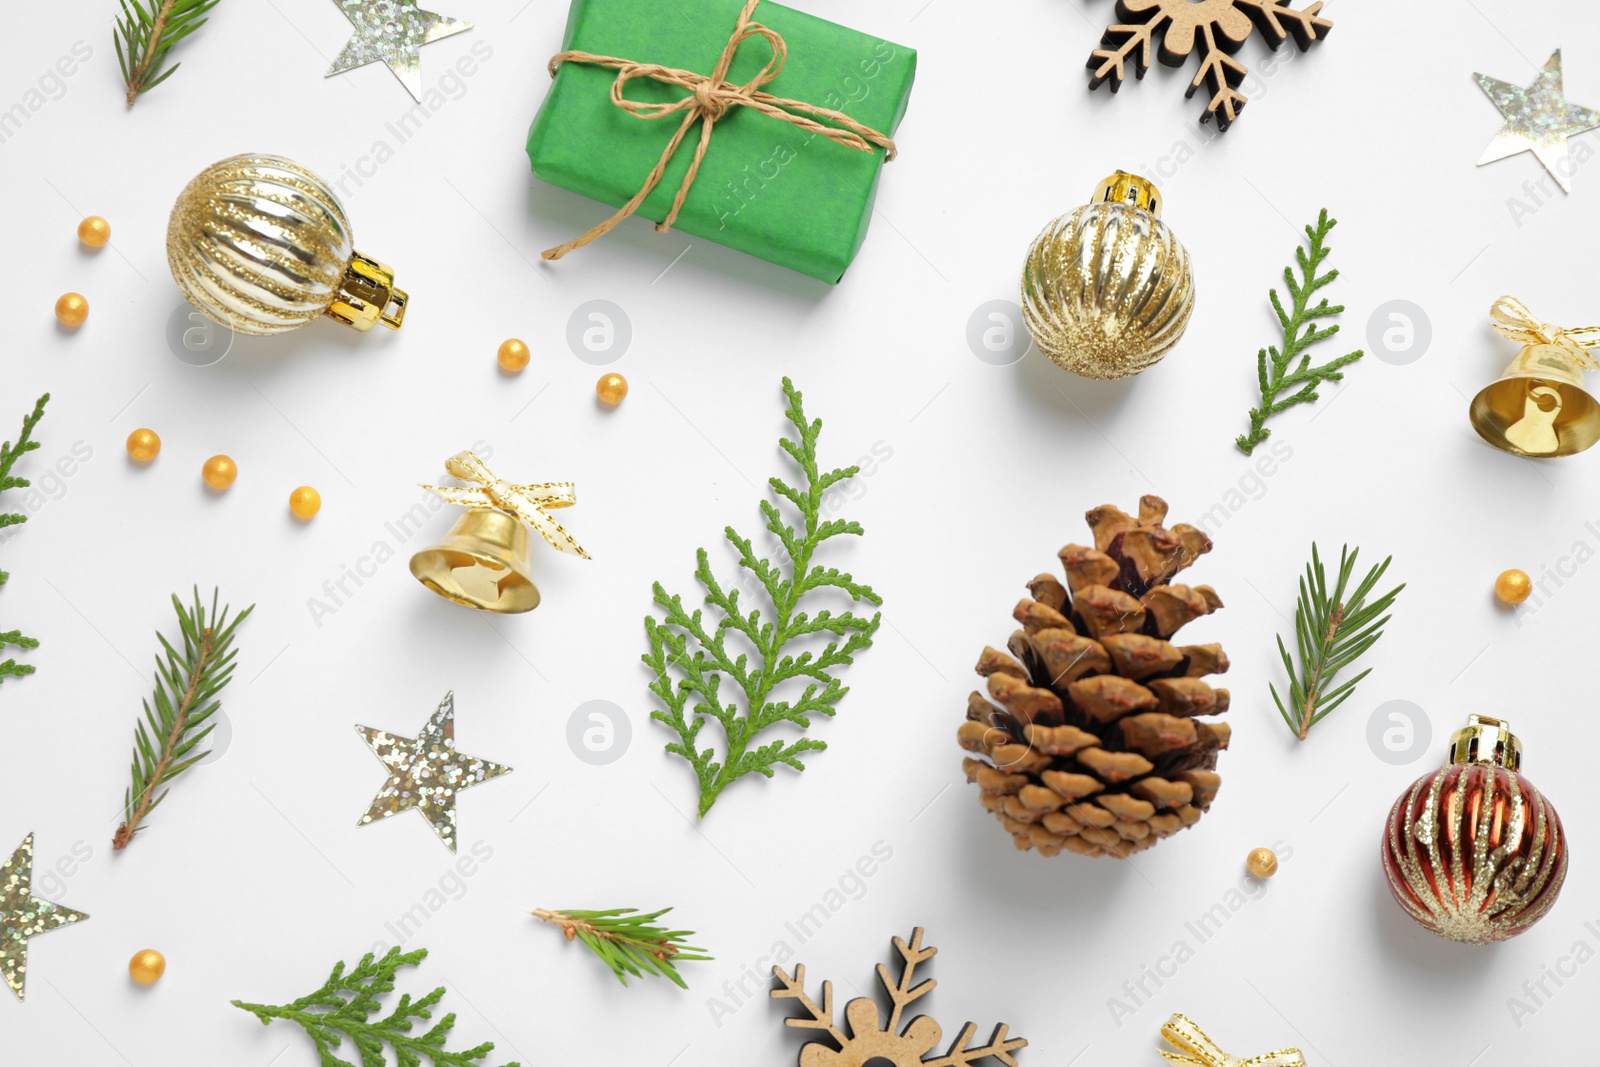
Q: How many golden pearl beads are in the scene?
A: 10